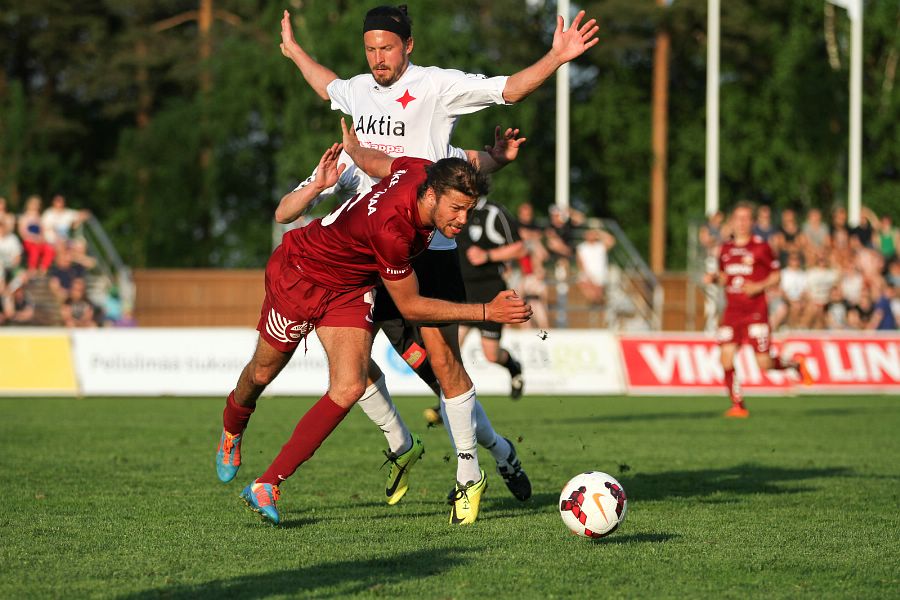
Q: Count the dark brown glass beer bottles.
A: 0